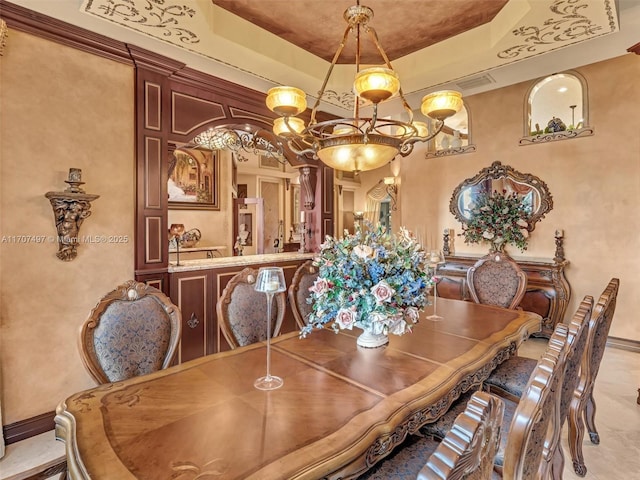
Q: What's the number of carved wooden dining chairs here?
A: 8